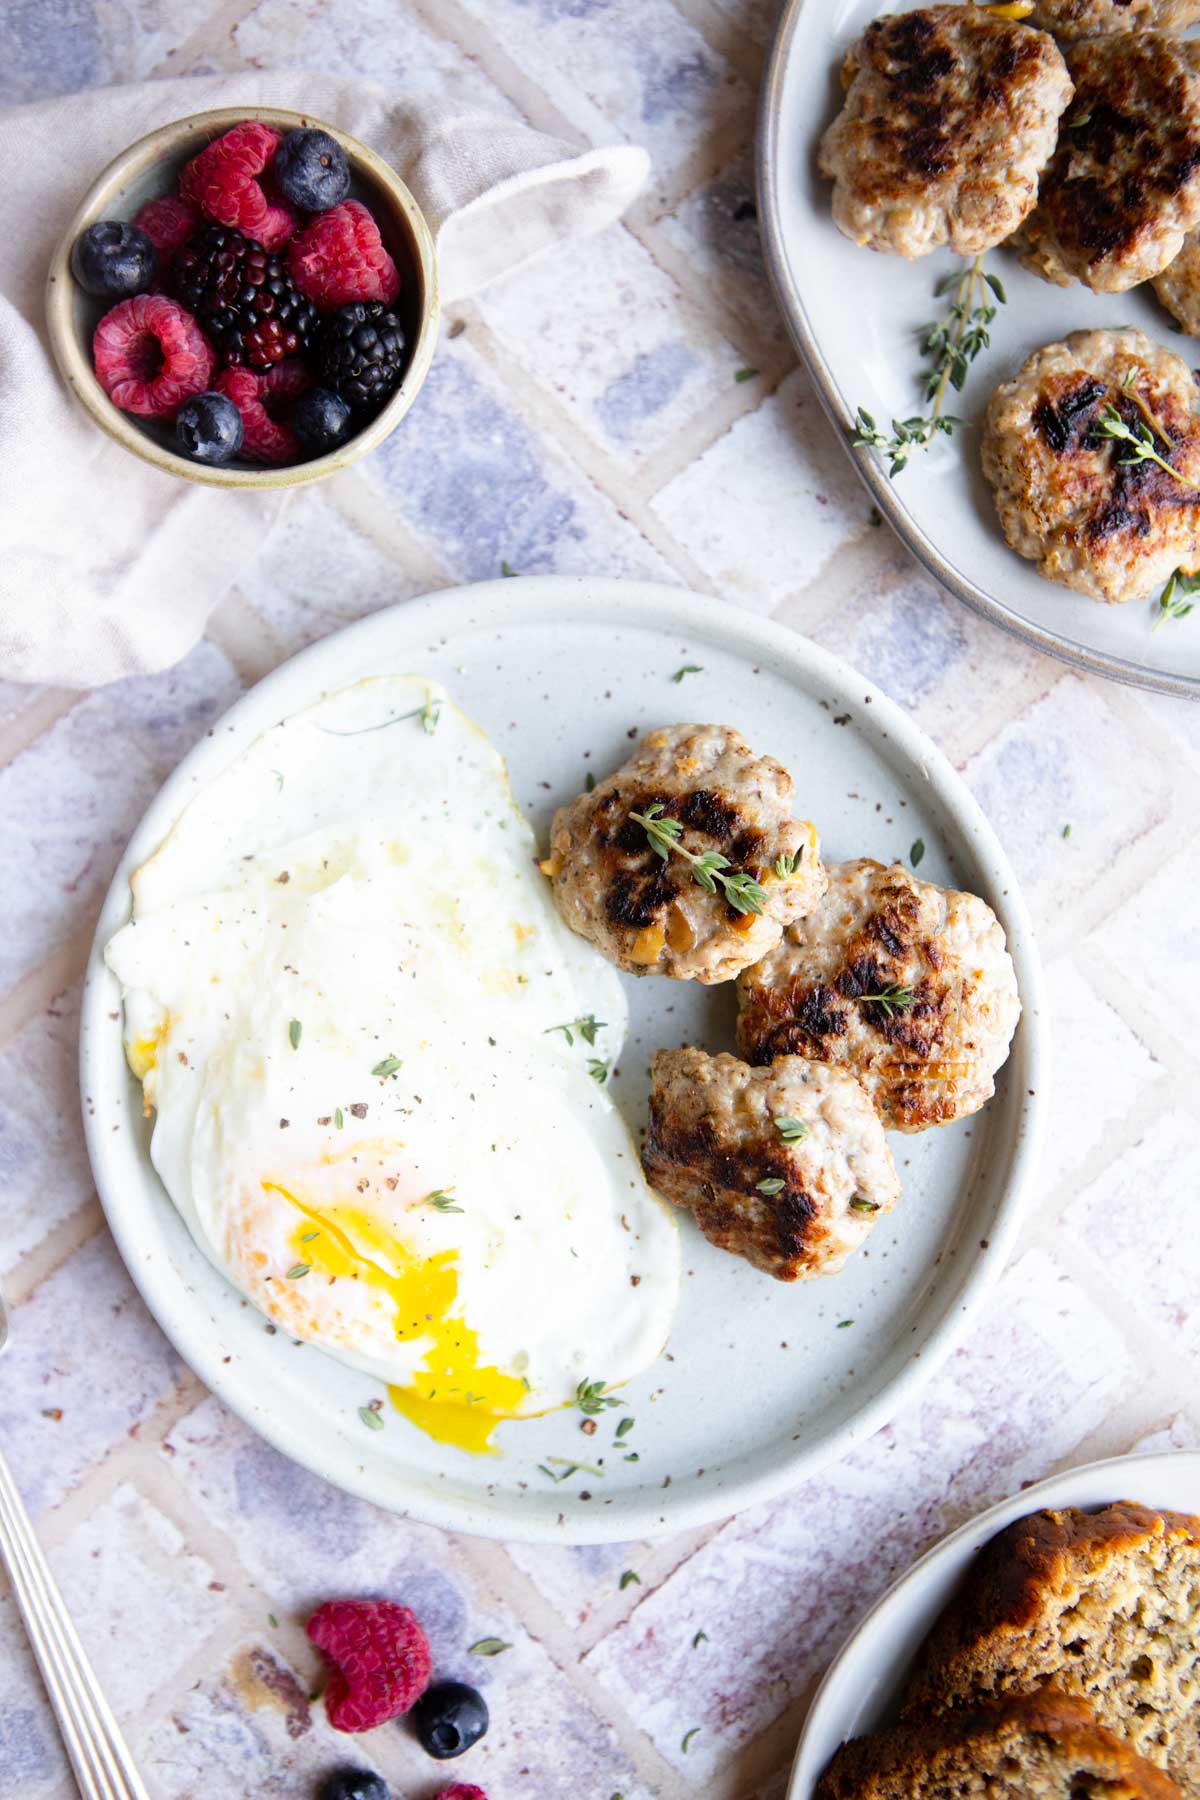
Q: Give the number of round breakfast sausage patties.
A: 8